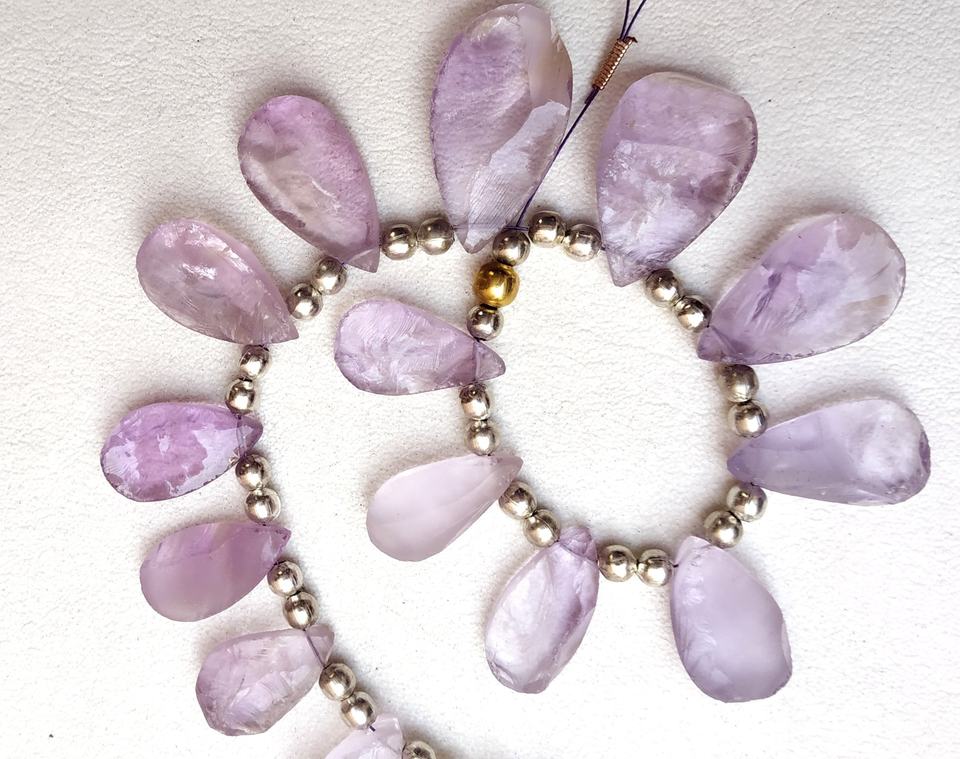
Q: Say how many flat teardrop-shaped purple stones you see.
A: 14